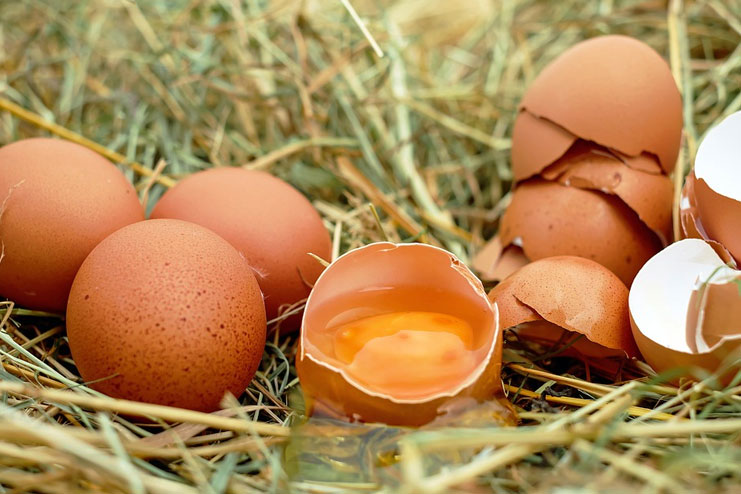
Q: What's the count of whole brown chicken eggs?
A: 3